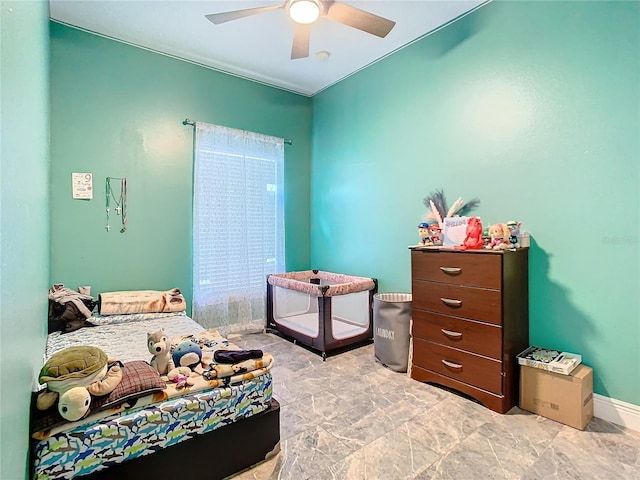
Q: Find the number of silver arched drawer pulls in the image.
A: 4